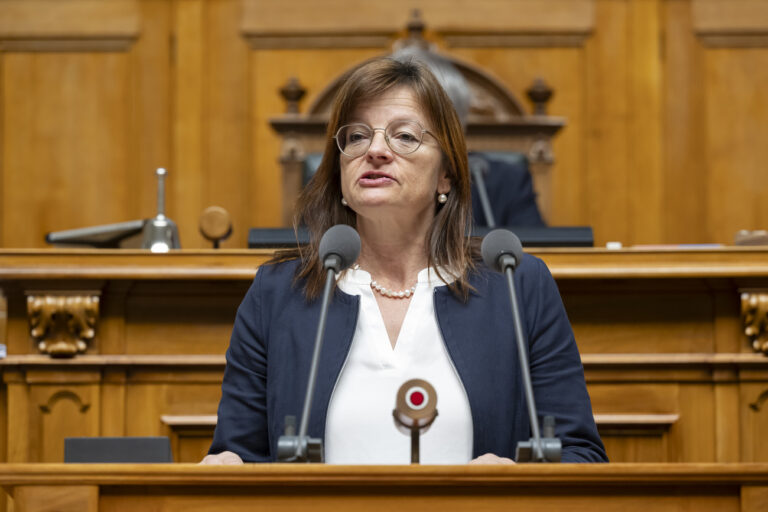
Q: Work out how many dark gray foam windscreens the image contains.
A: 2